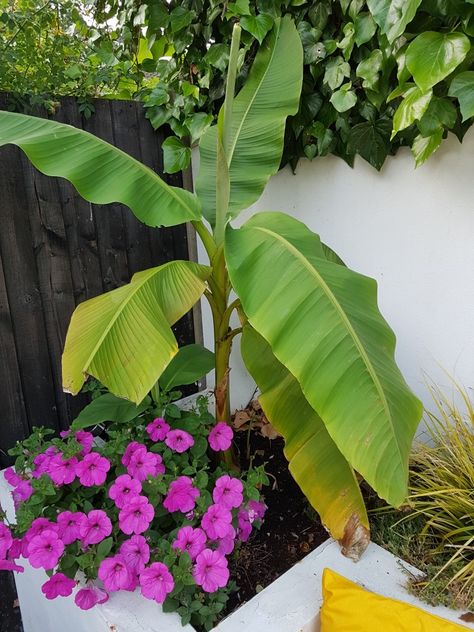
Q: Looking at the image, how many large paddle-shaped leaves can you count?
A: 5